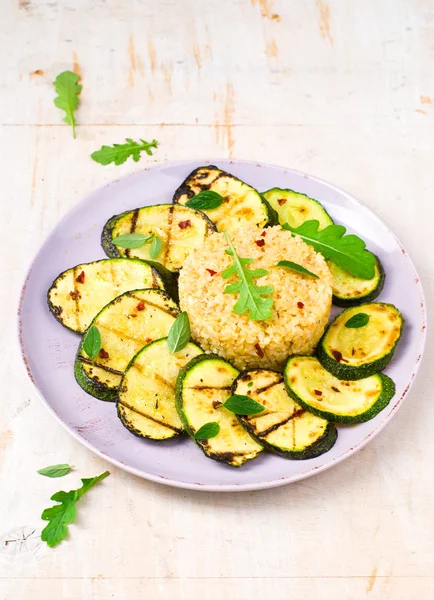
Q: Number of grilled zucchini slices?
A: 11